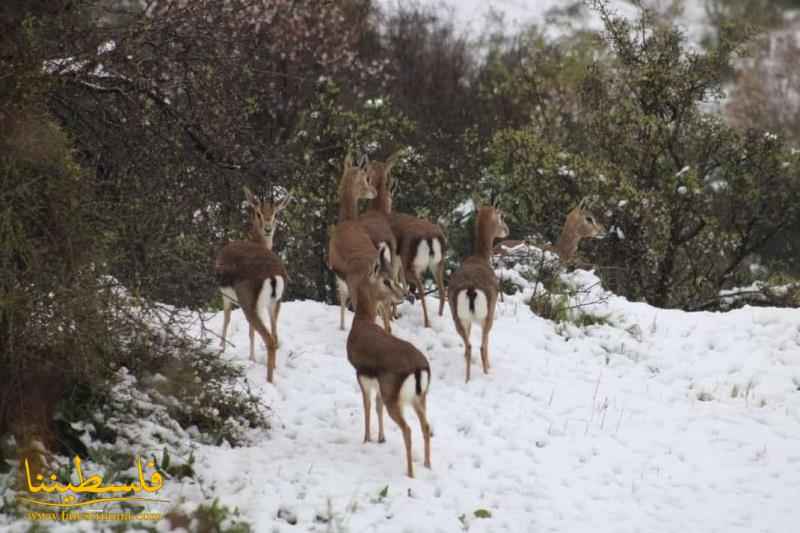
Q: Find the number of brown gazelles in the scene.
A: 7